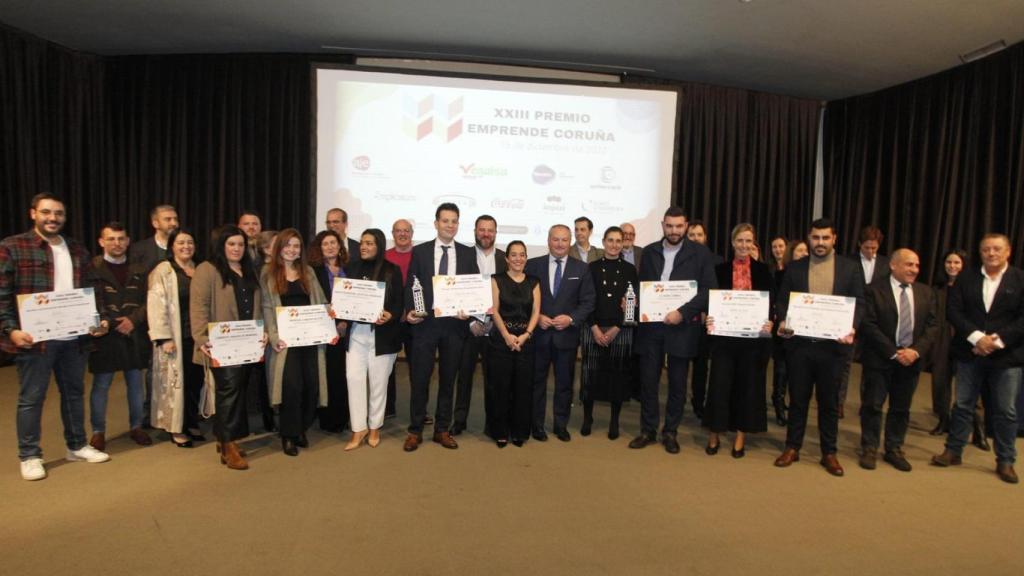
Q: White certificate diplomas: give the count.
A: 8